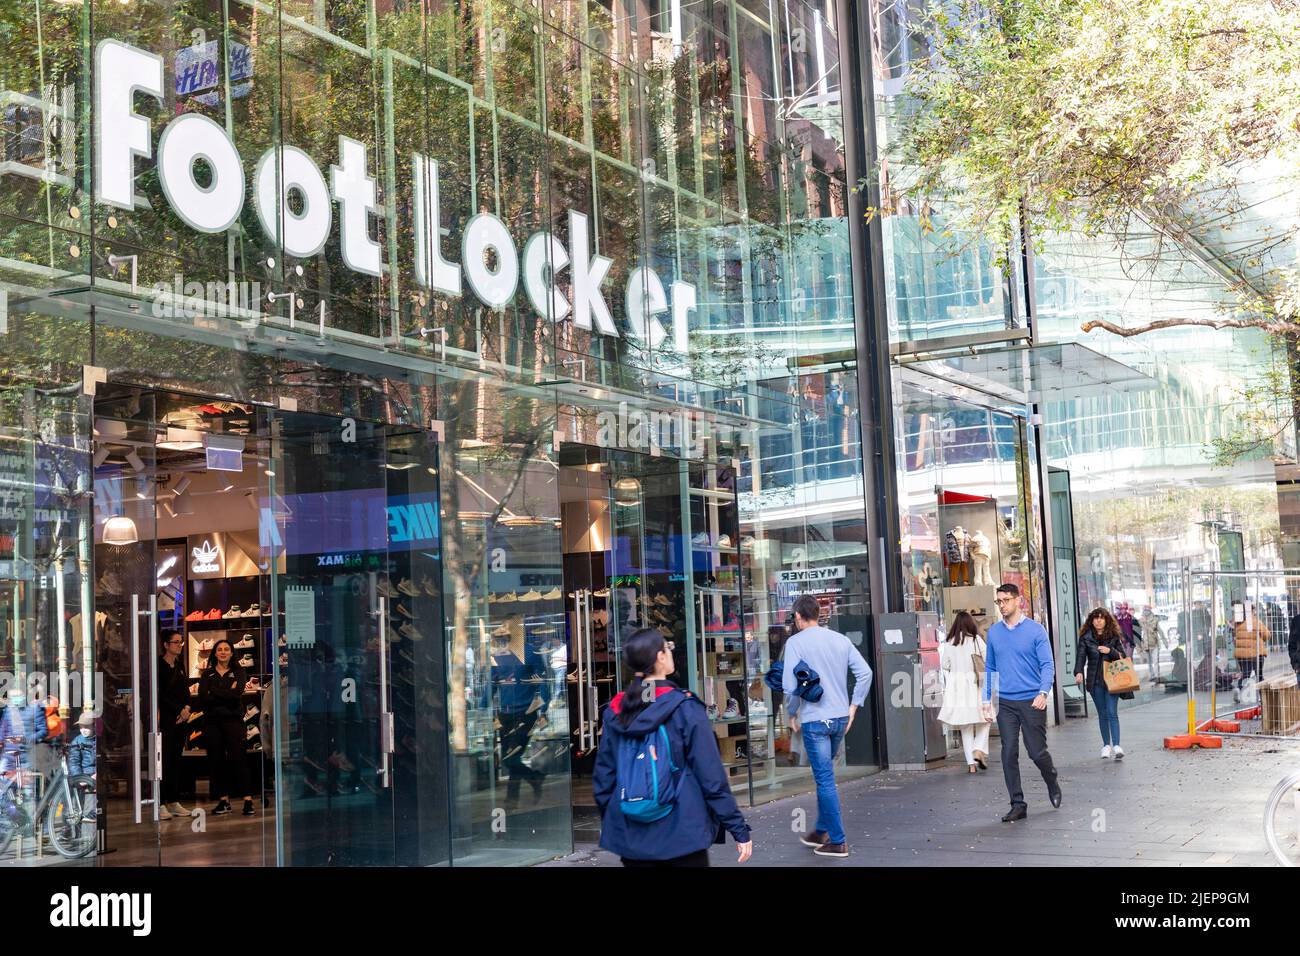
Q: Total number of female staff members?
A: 2